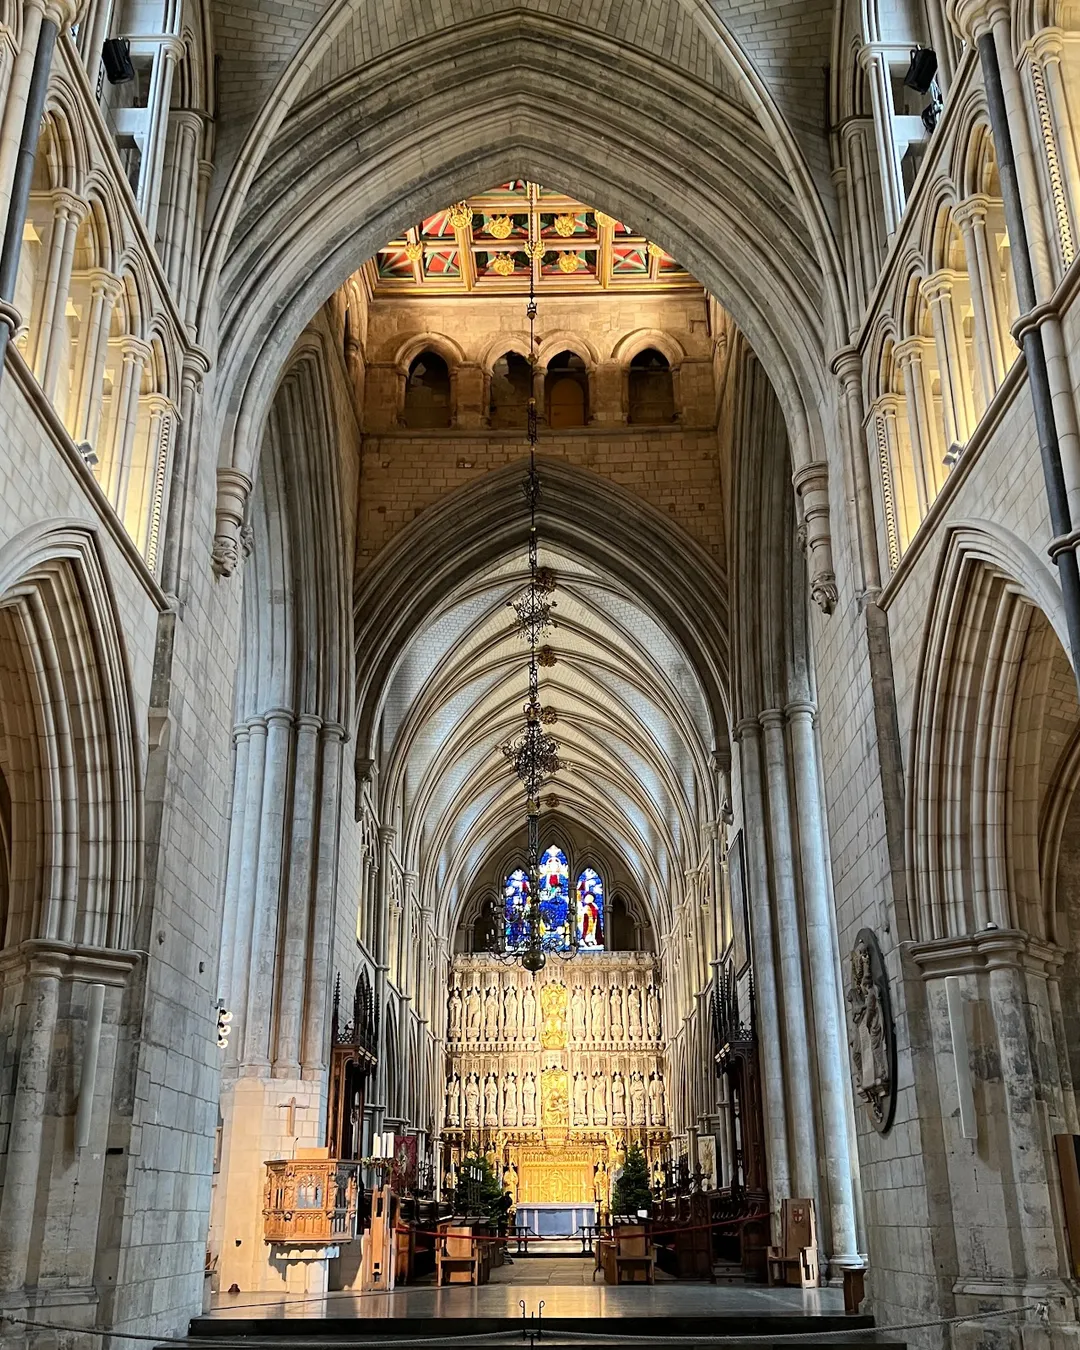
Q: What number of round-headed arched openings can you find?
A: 4